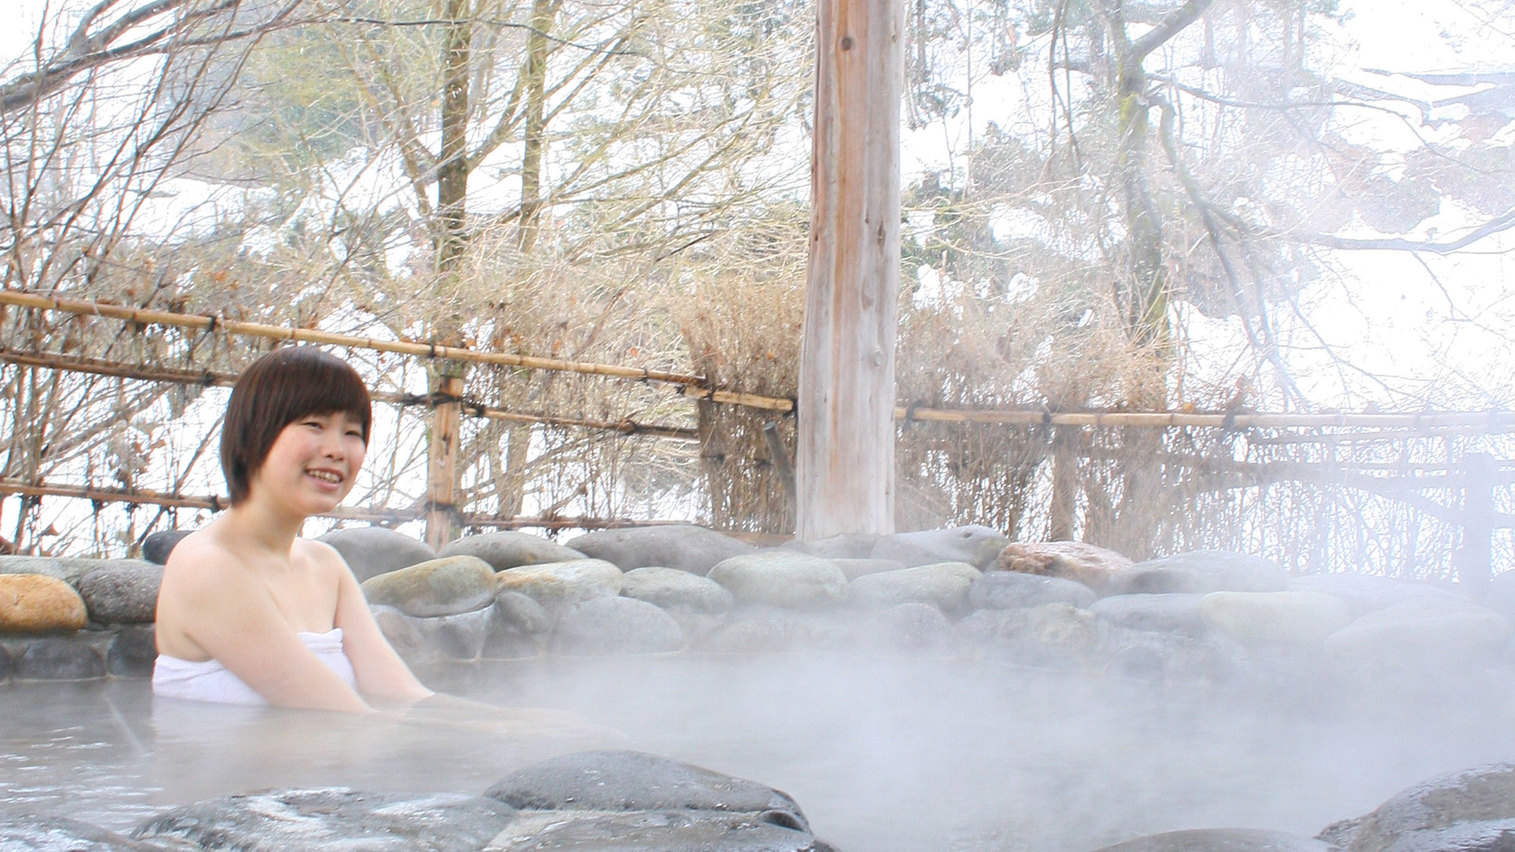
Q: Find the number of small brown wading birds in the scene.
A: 0